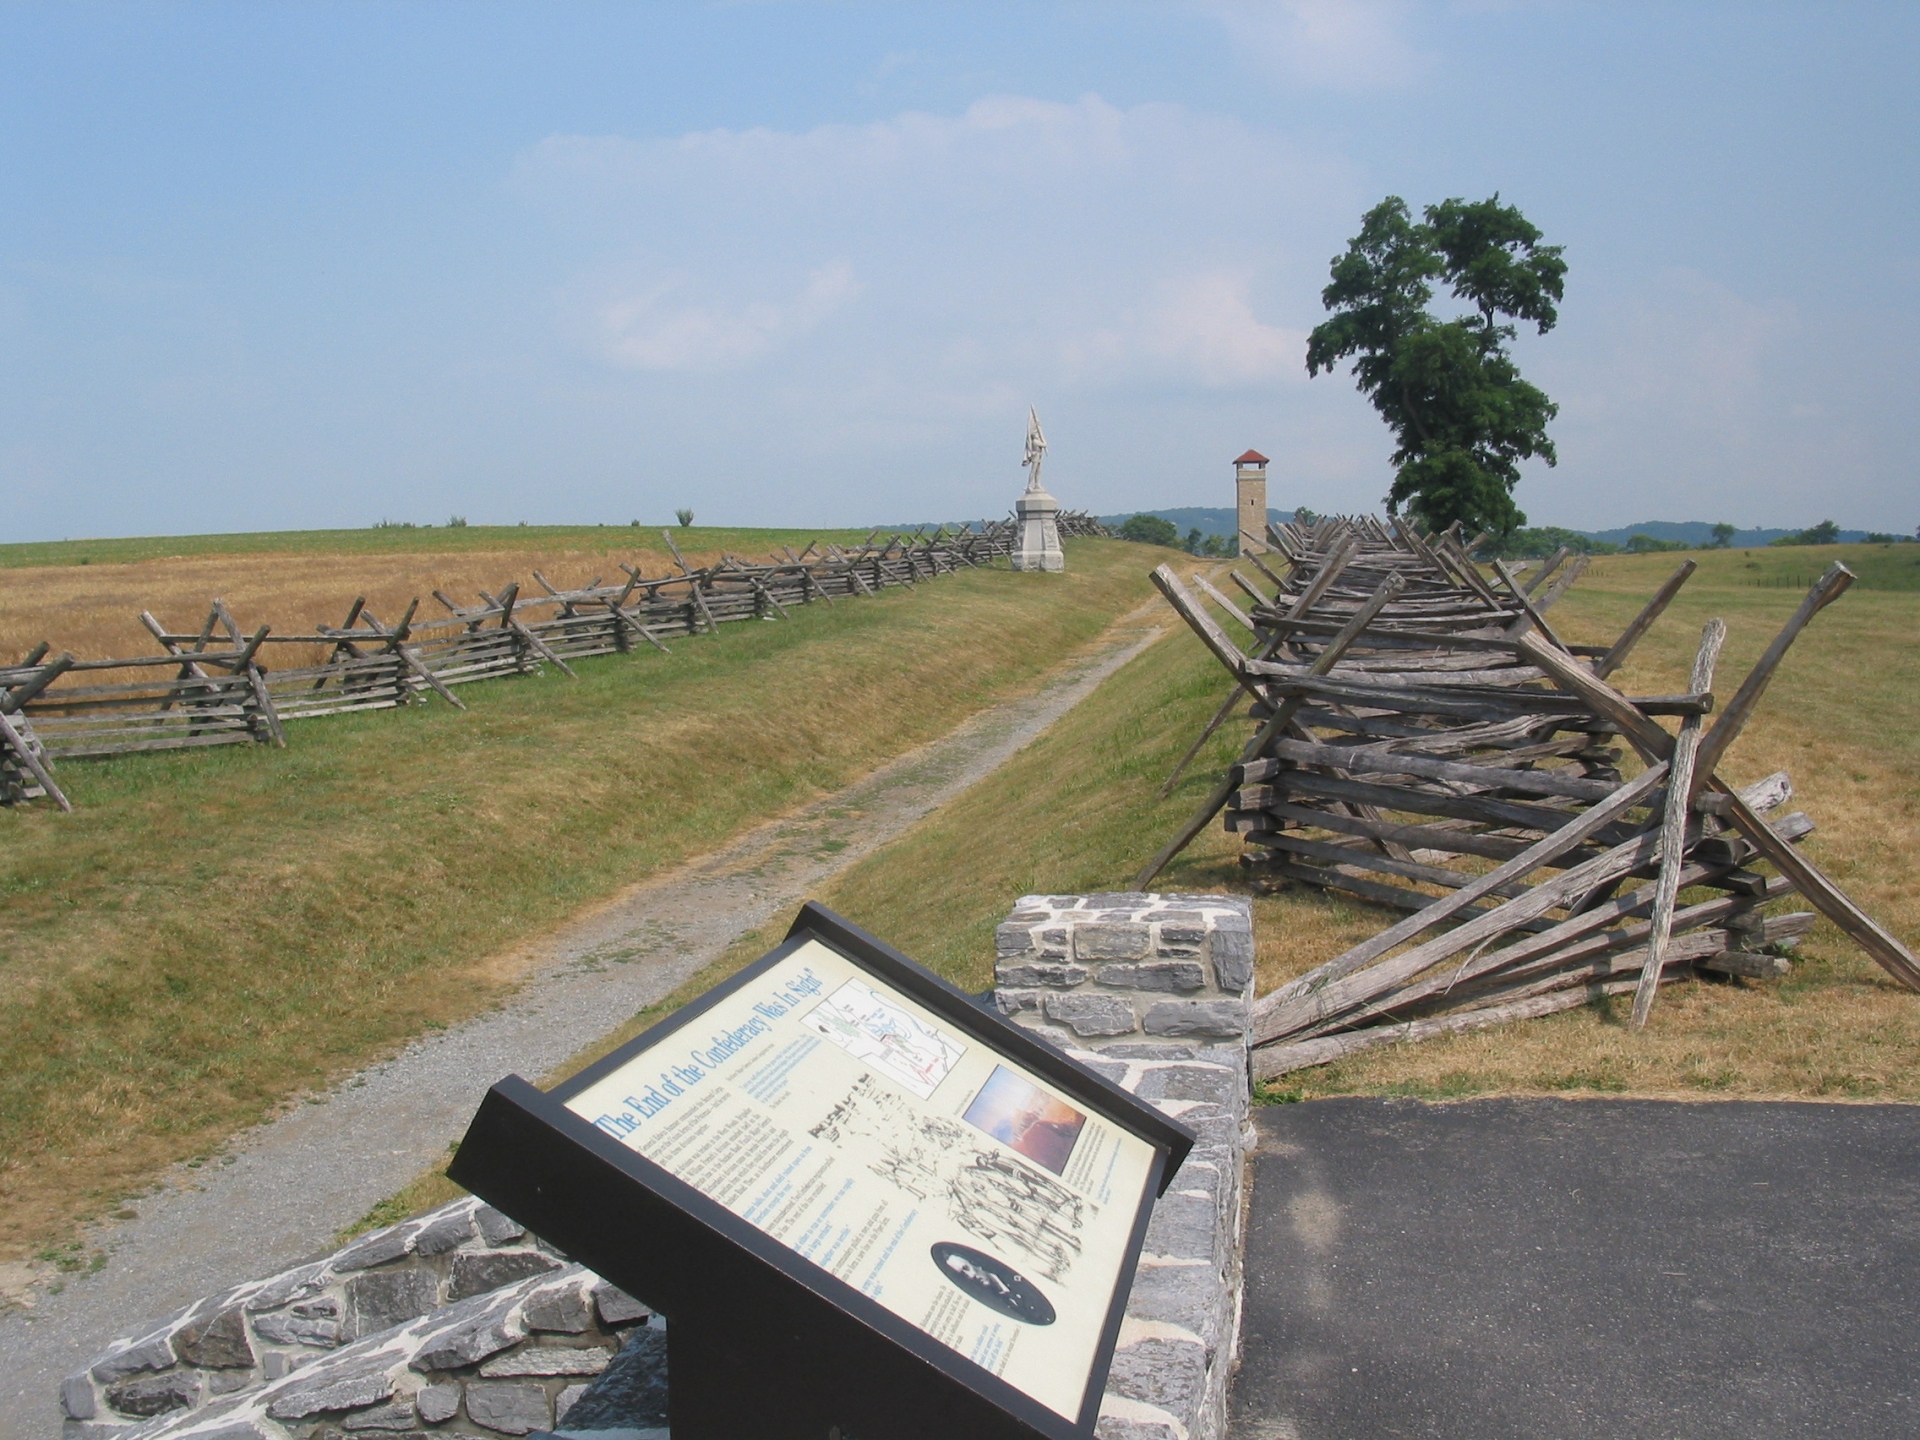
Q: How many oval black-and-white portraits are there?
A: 1